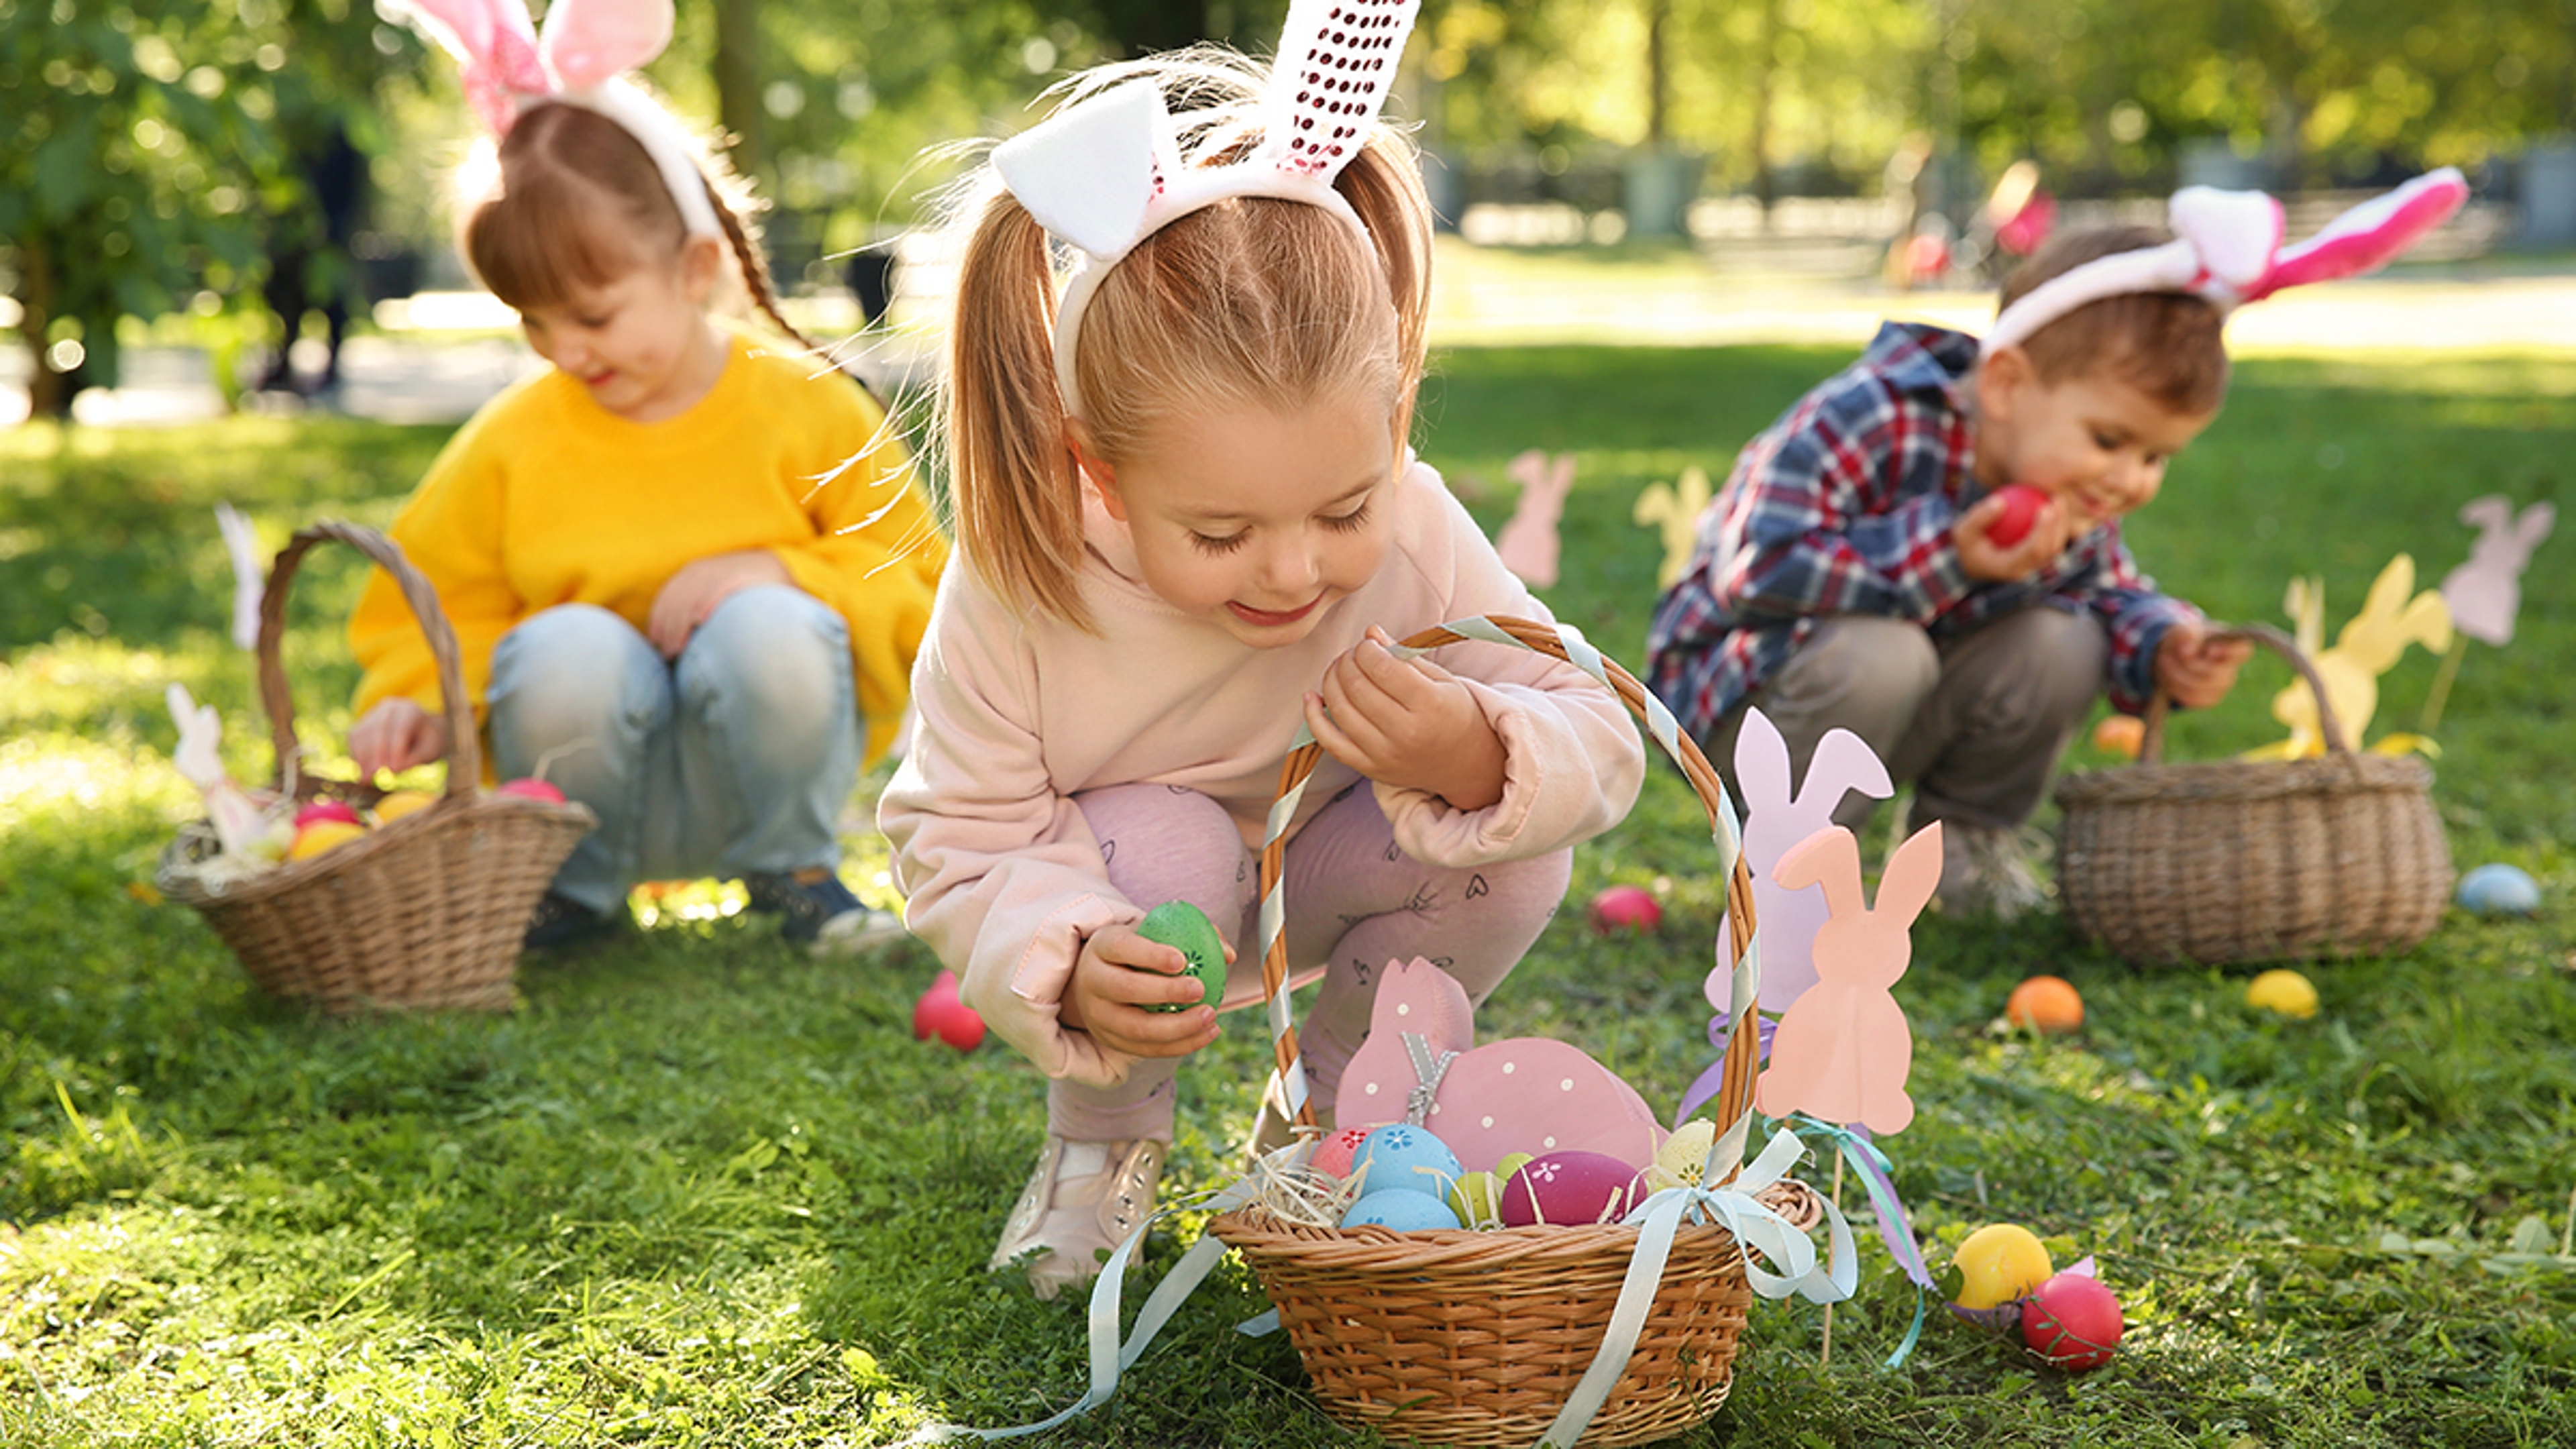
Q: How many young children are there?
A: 3